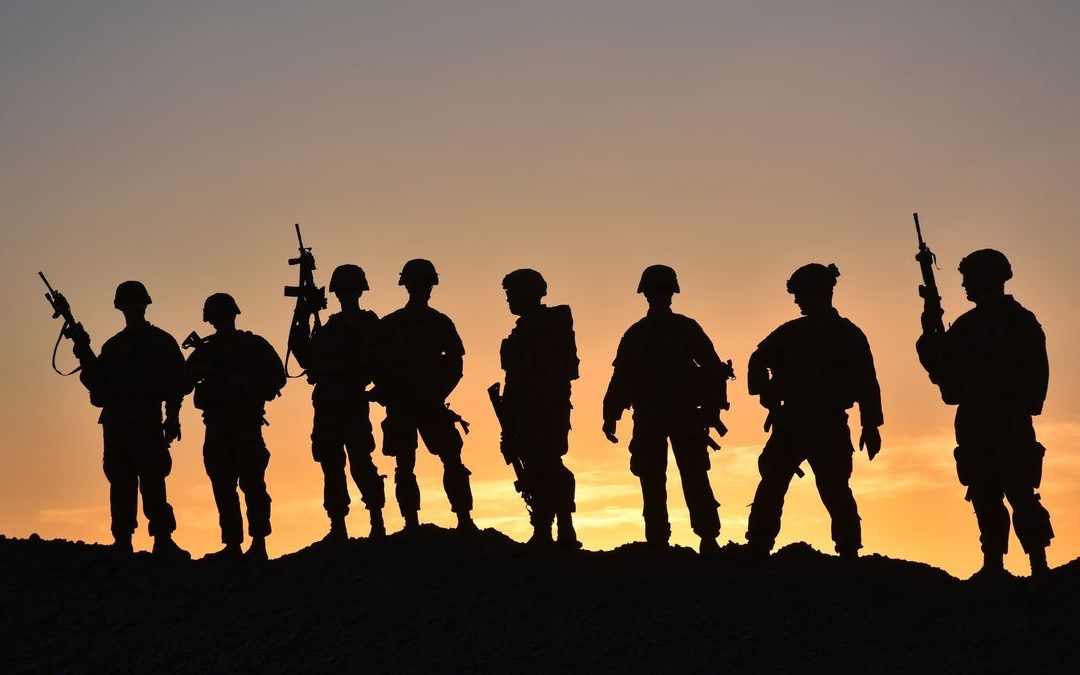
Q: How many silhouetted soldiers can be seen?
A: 8